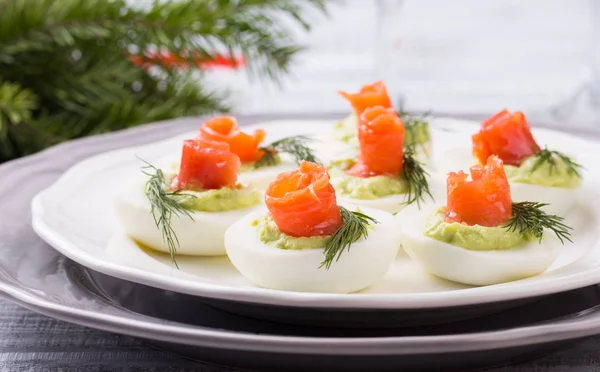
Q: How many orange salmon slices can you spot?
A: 7